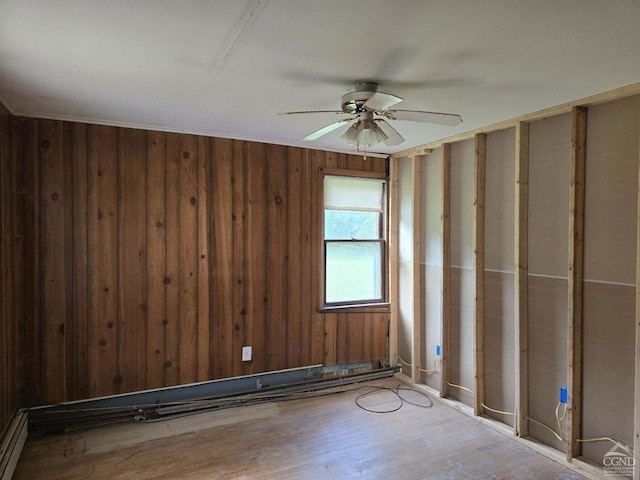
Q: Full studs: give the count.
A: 6